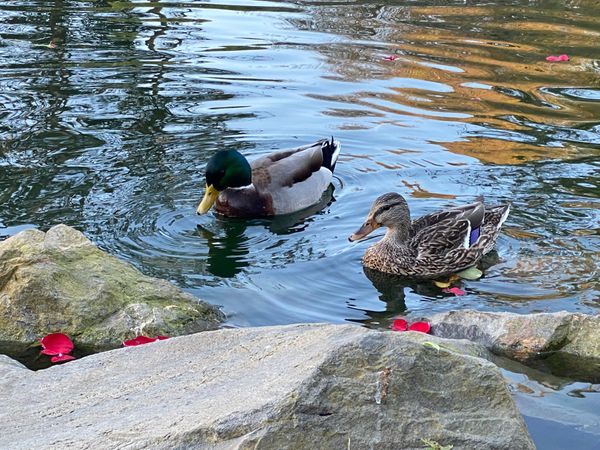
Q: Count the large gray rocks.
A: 3